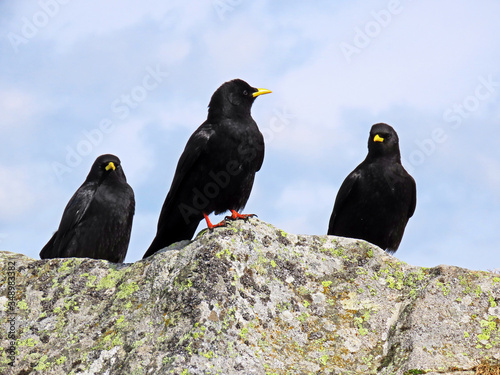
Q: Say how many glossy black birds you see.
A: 3